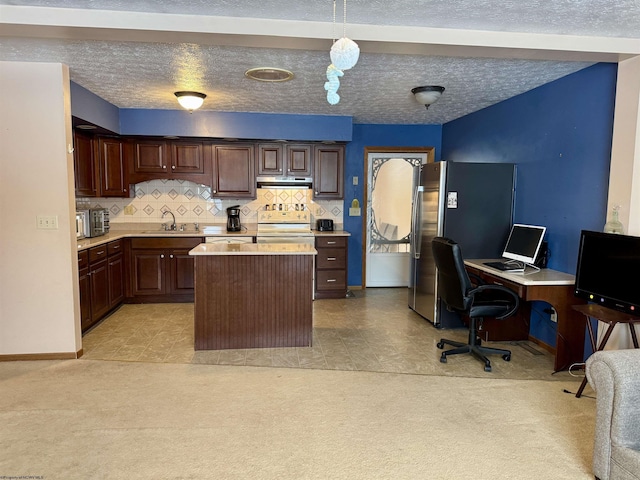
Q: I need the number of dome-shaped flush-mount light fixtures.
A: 2